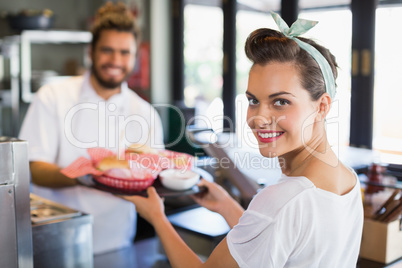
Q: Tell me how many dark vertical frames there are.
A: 4